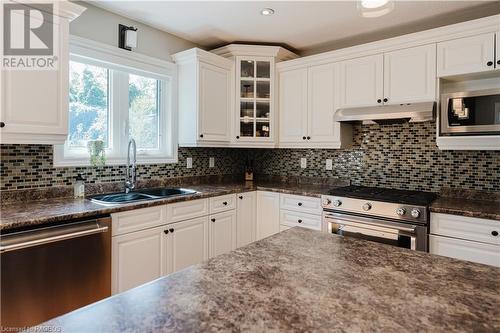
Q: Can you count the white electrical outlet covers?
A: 4